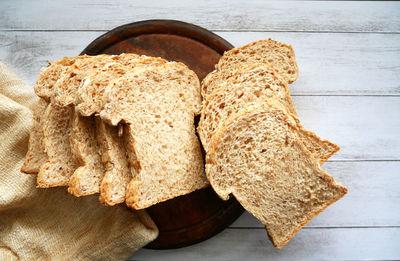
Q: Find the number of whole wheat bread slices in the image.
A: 8